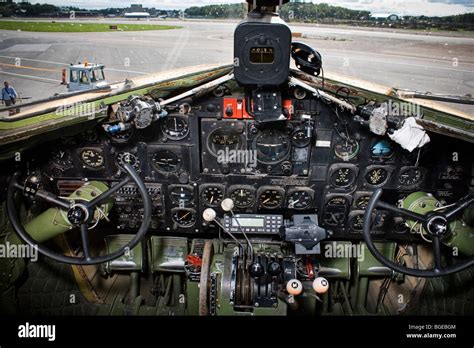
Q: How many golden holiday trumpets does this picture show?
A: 0